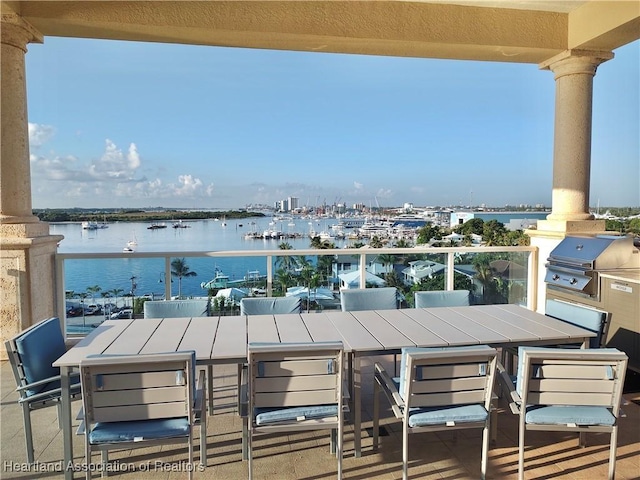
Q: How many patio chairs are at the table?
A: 10